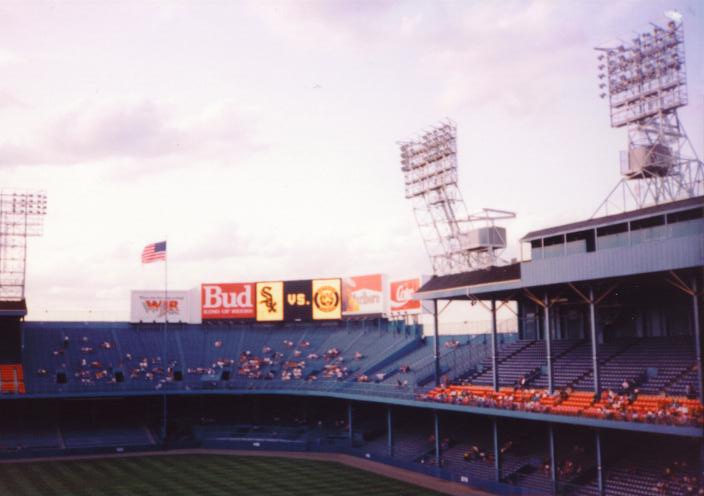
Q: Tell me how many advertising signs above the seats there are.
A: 4